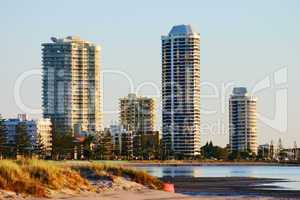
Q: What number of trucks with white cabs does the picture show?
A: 0